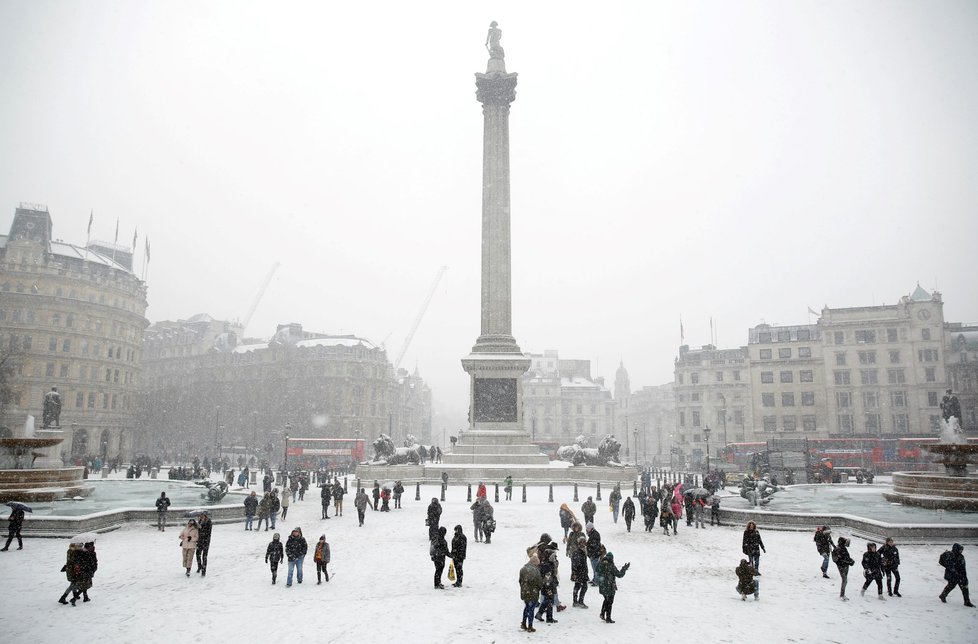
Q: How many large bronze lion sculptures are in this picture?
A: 4